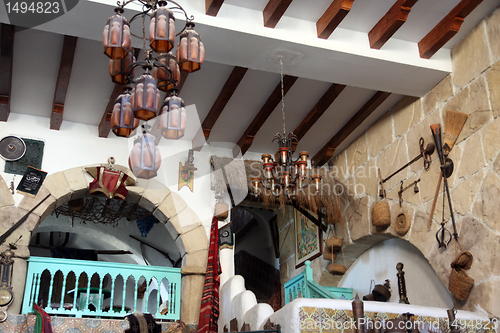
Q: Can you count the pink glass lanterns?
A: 9